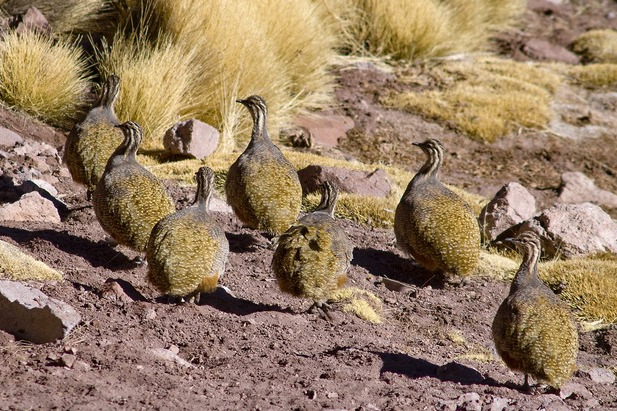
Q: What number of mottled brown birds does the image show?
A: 7